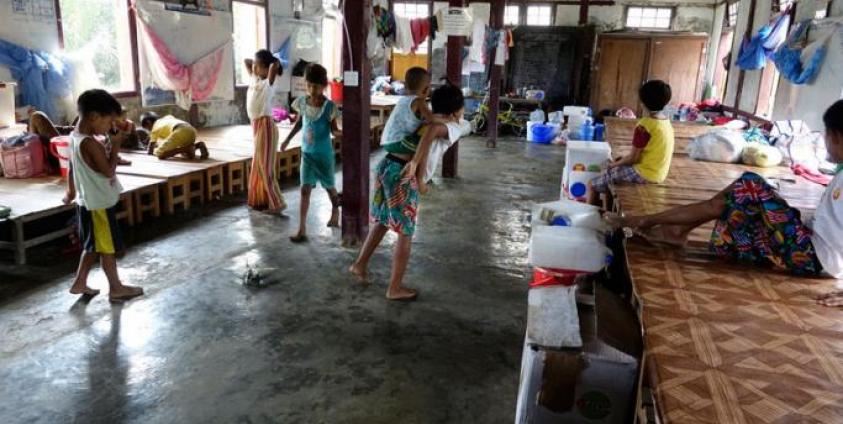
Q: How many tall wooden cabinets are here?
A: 1